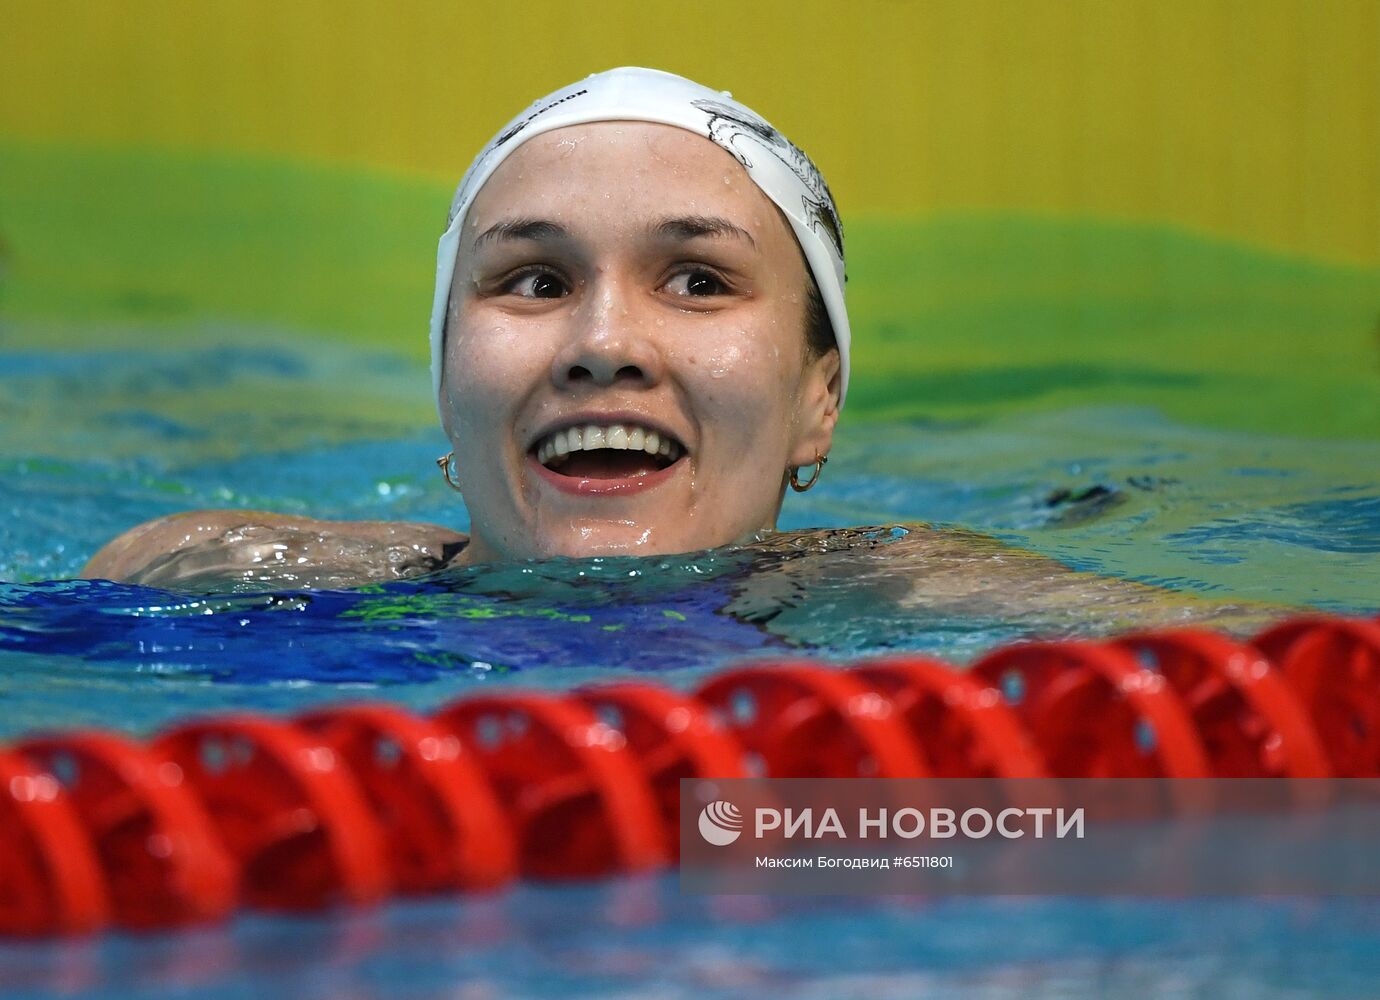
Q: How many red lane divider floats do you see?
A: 11